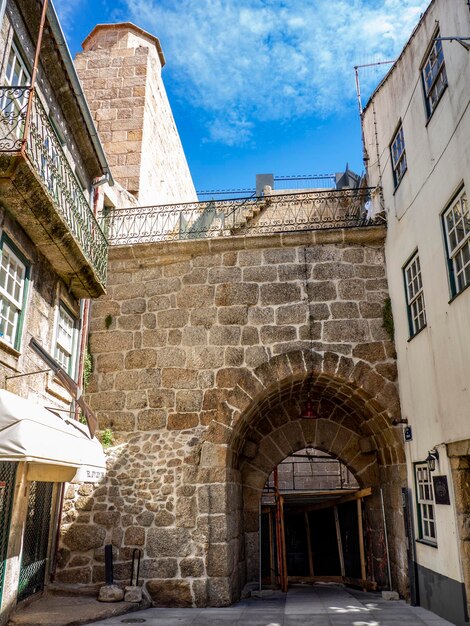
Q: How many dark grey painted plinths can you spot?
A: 1